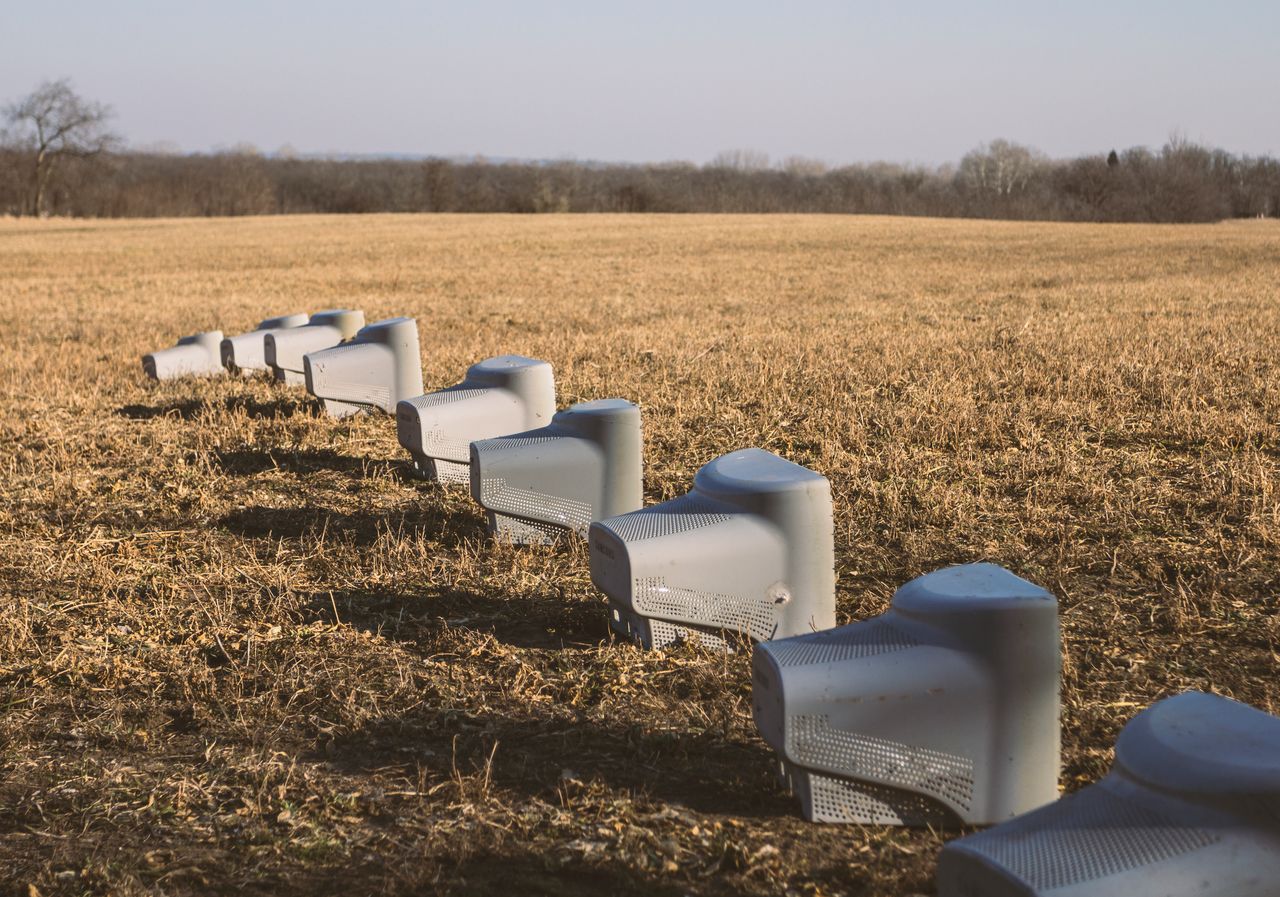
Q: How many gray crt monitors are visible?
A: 9